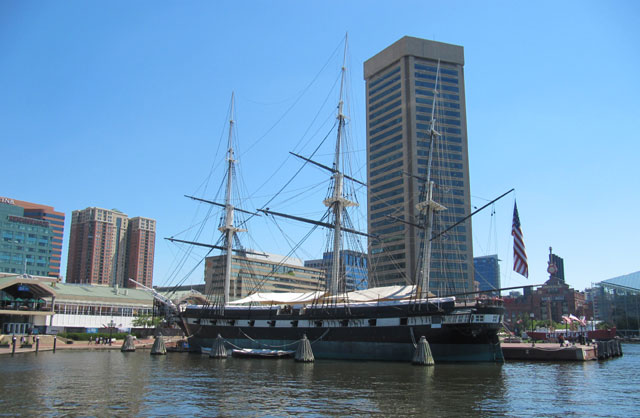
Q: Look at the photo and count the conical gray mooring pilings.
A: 5